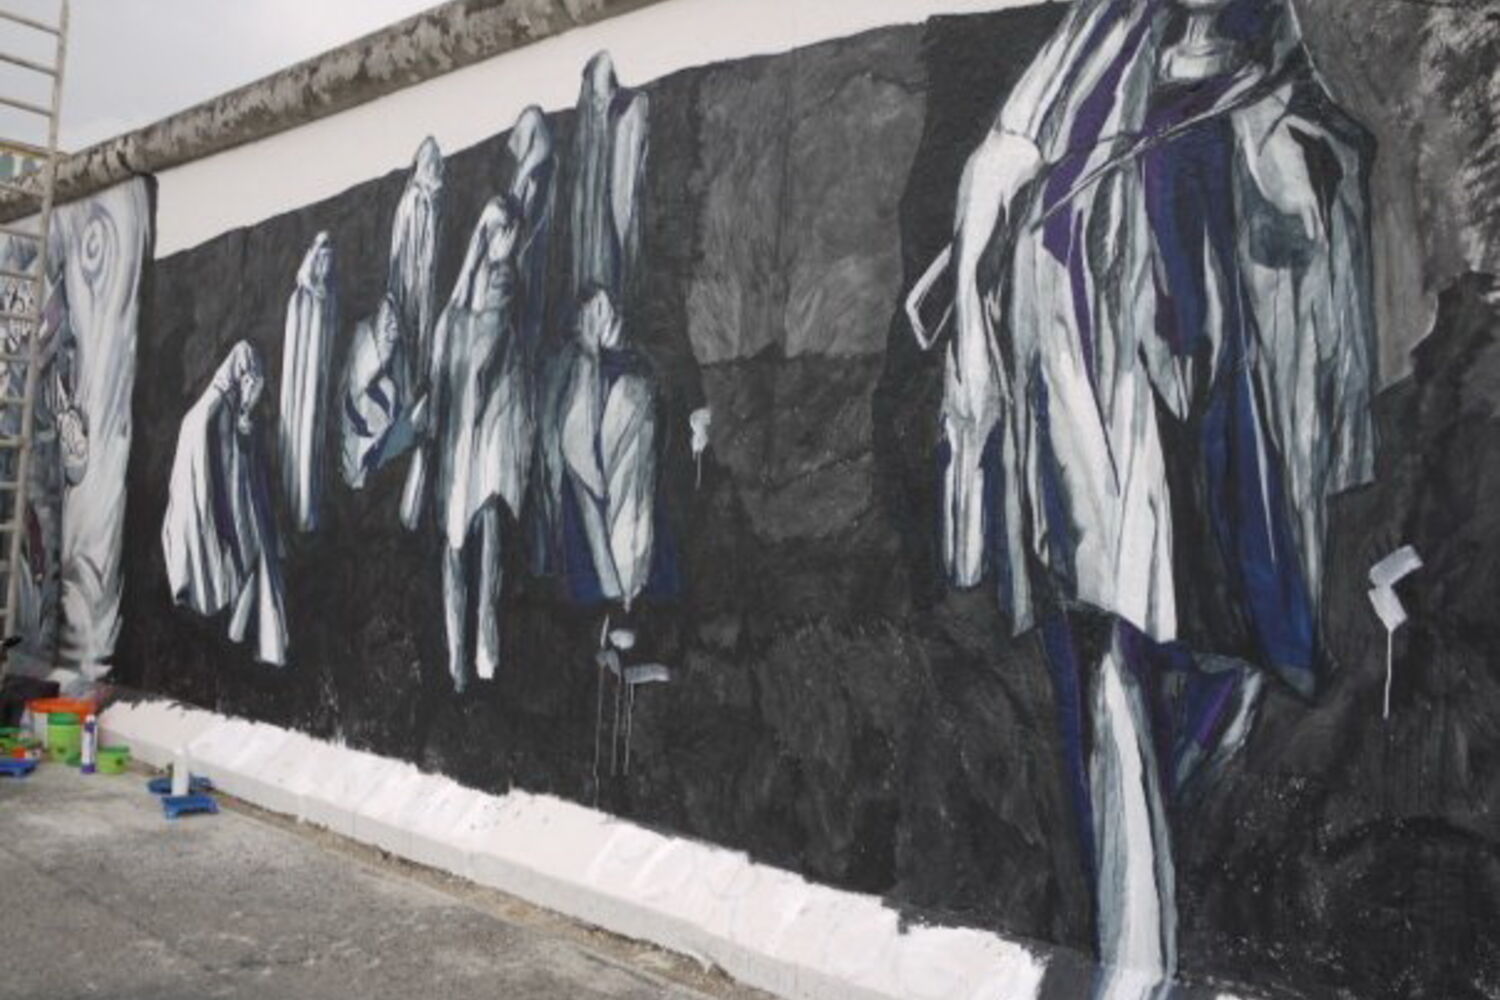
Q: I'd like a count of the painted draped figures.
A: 9